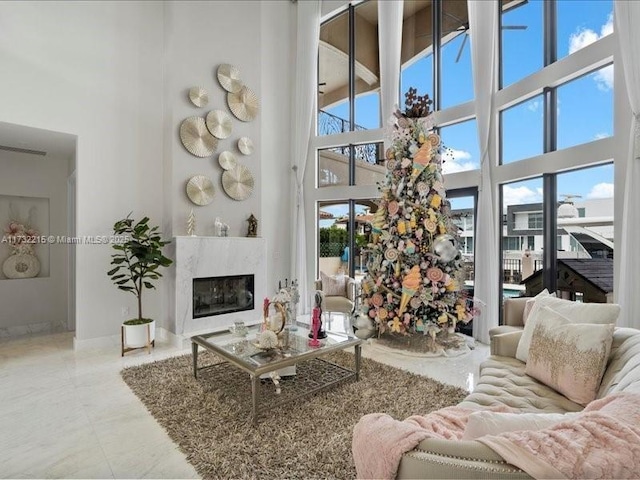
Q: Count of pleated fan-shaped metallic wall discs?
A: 9